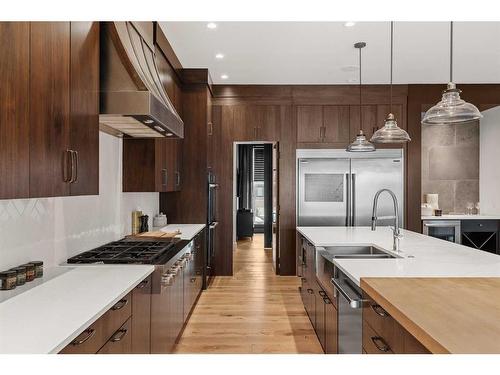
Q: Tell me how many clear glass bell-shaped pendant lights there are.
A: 3